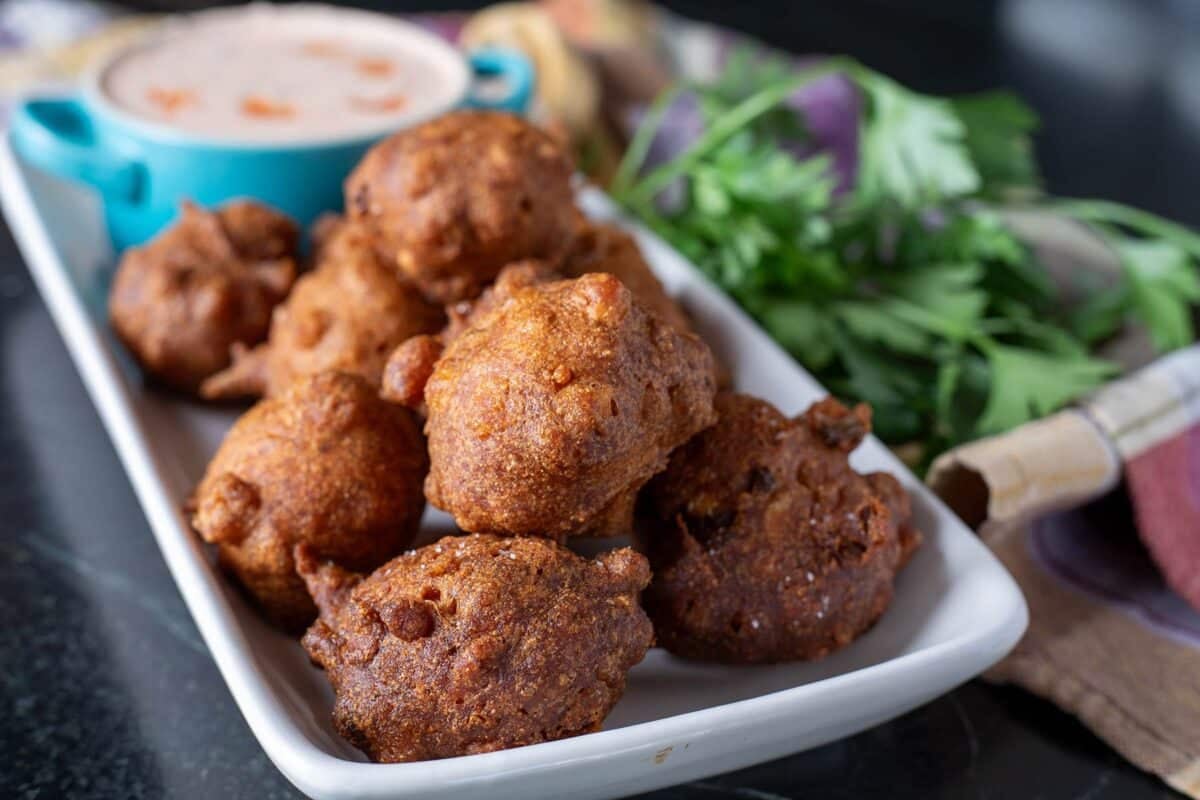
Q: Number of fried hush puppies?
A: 8